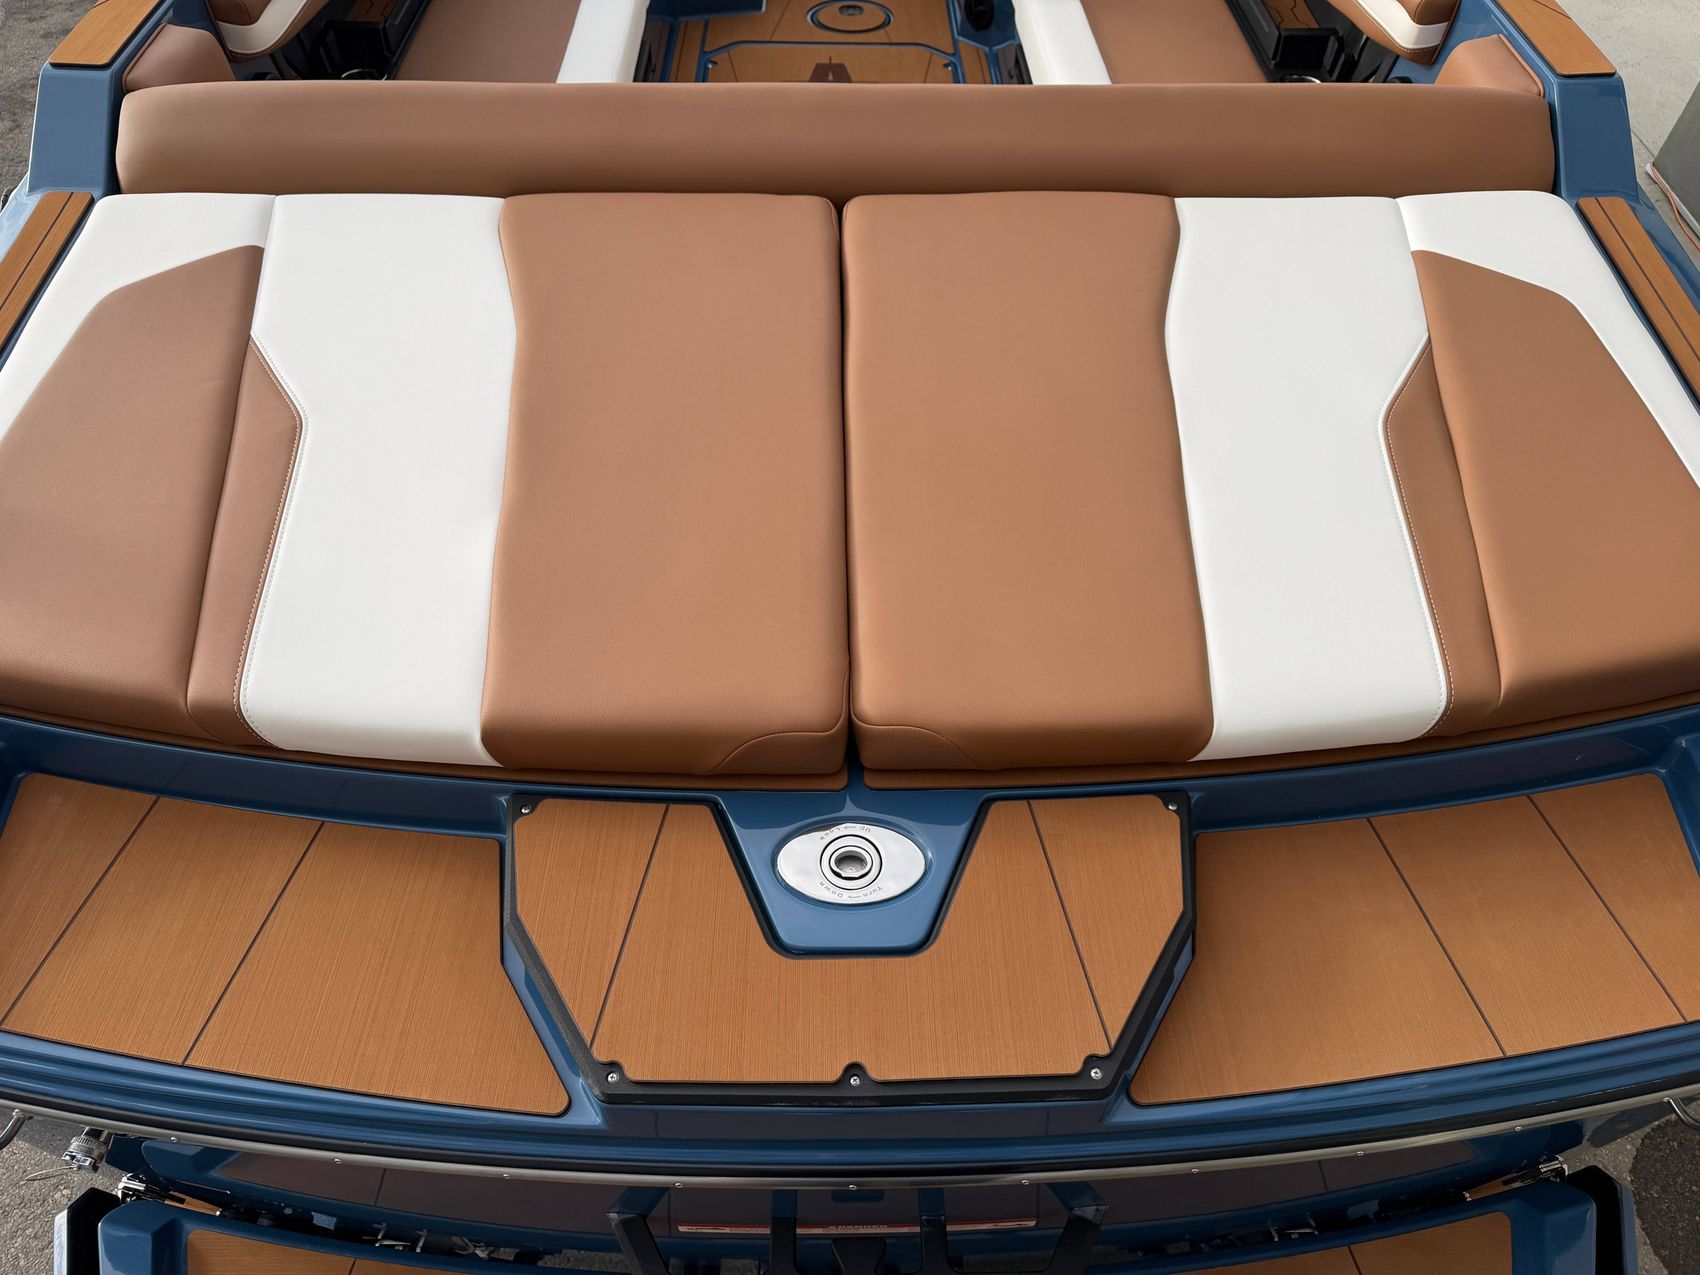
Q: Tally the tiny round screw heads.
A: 14